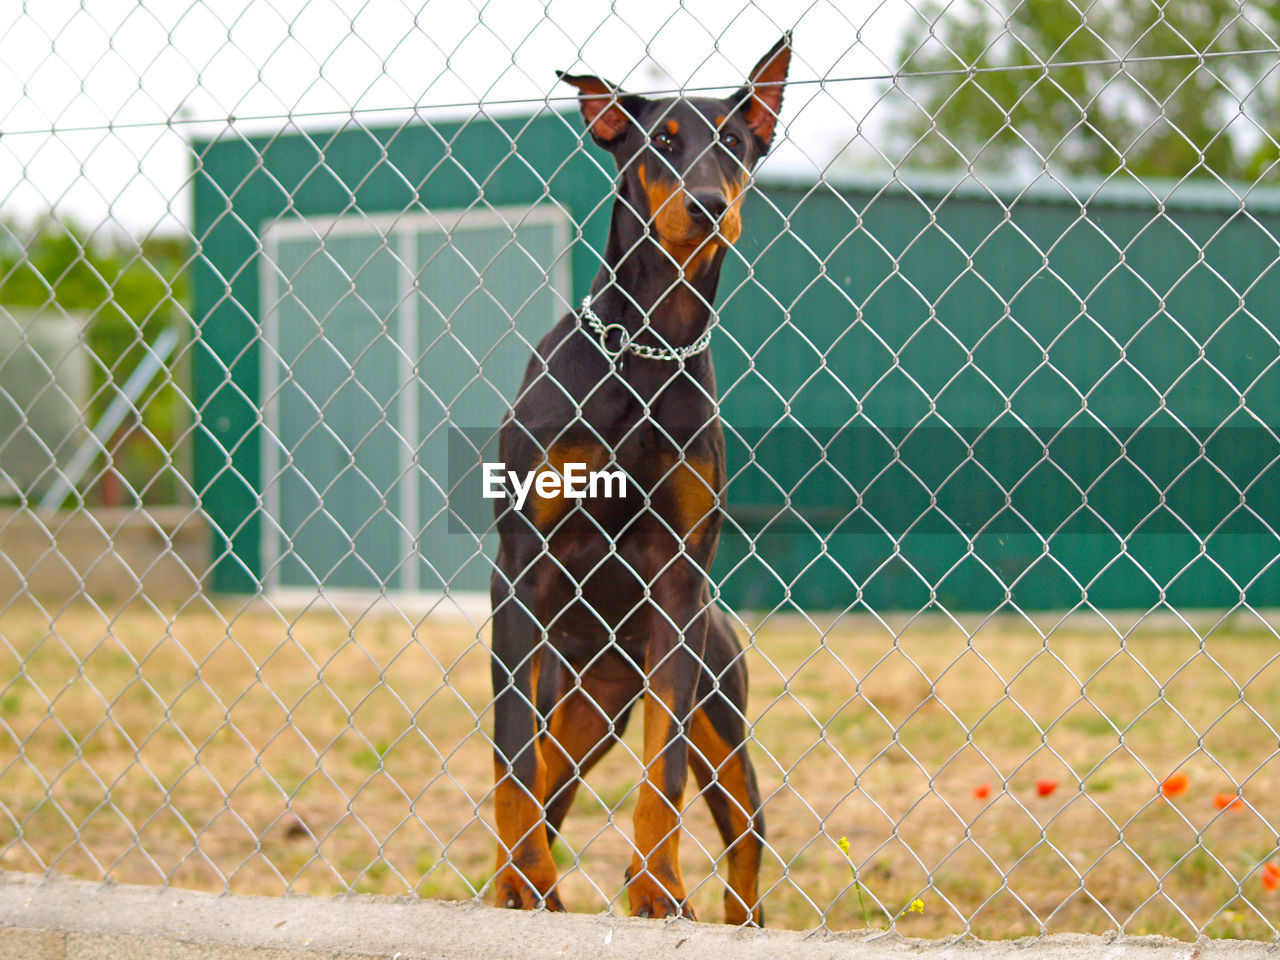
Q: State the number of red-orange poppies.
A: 5